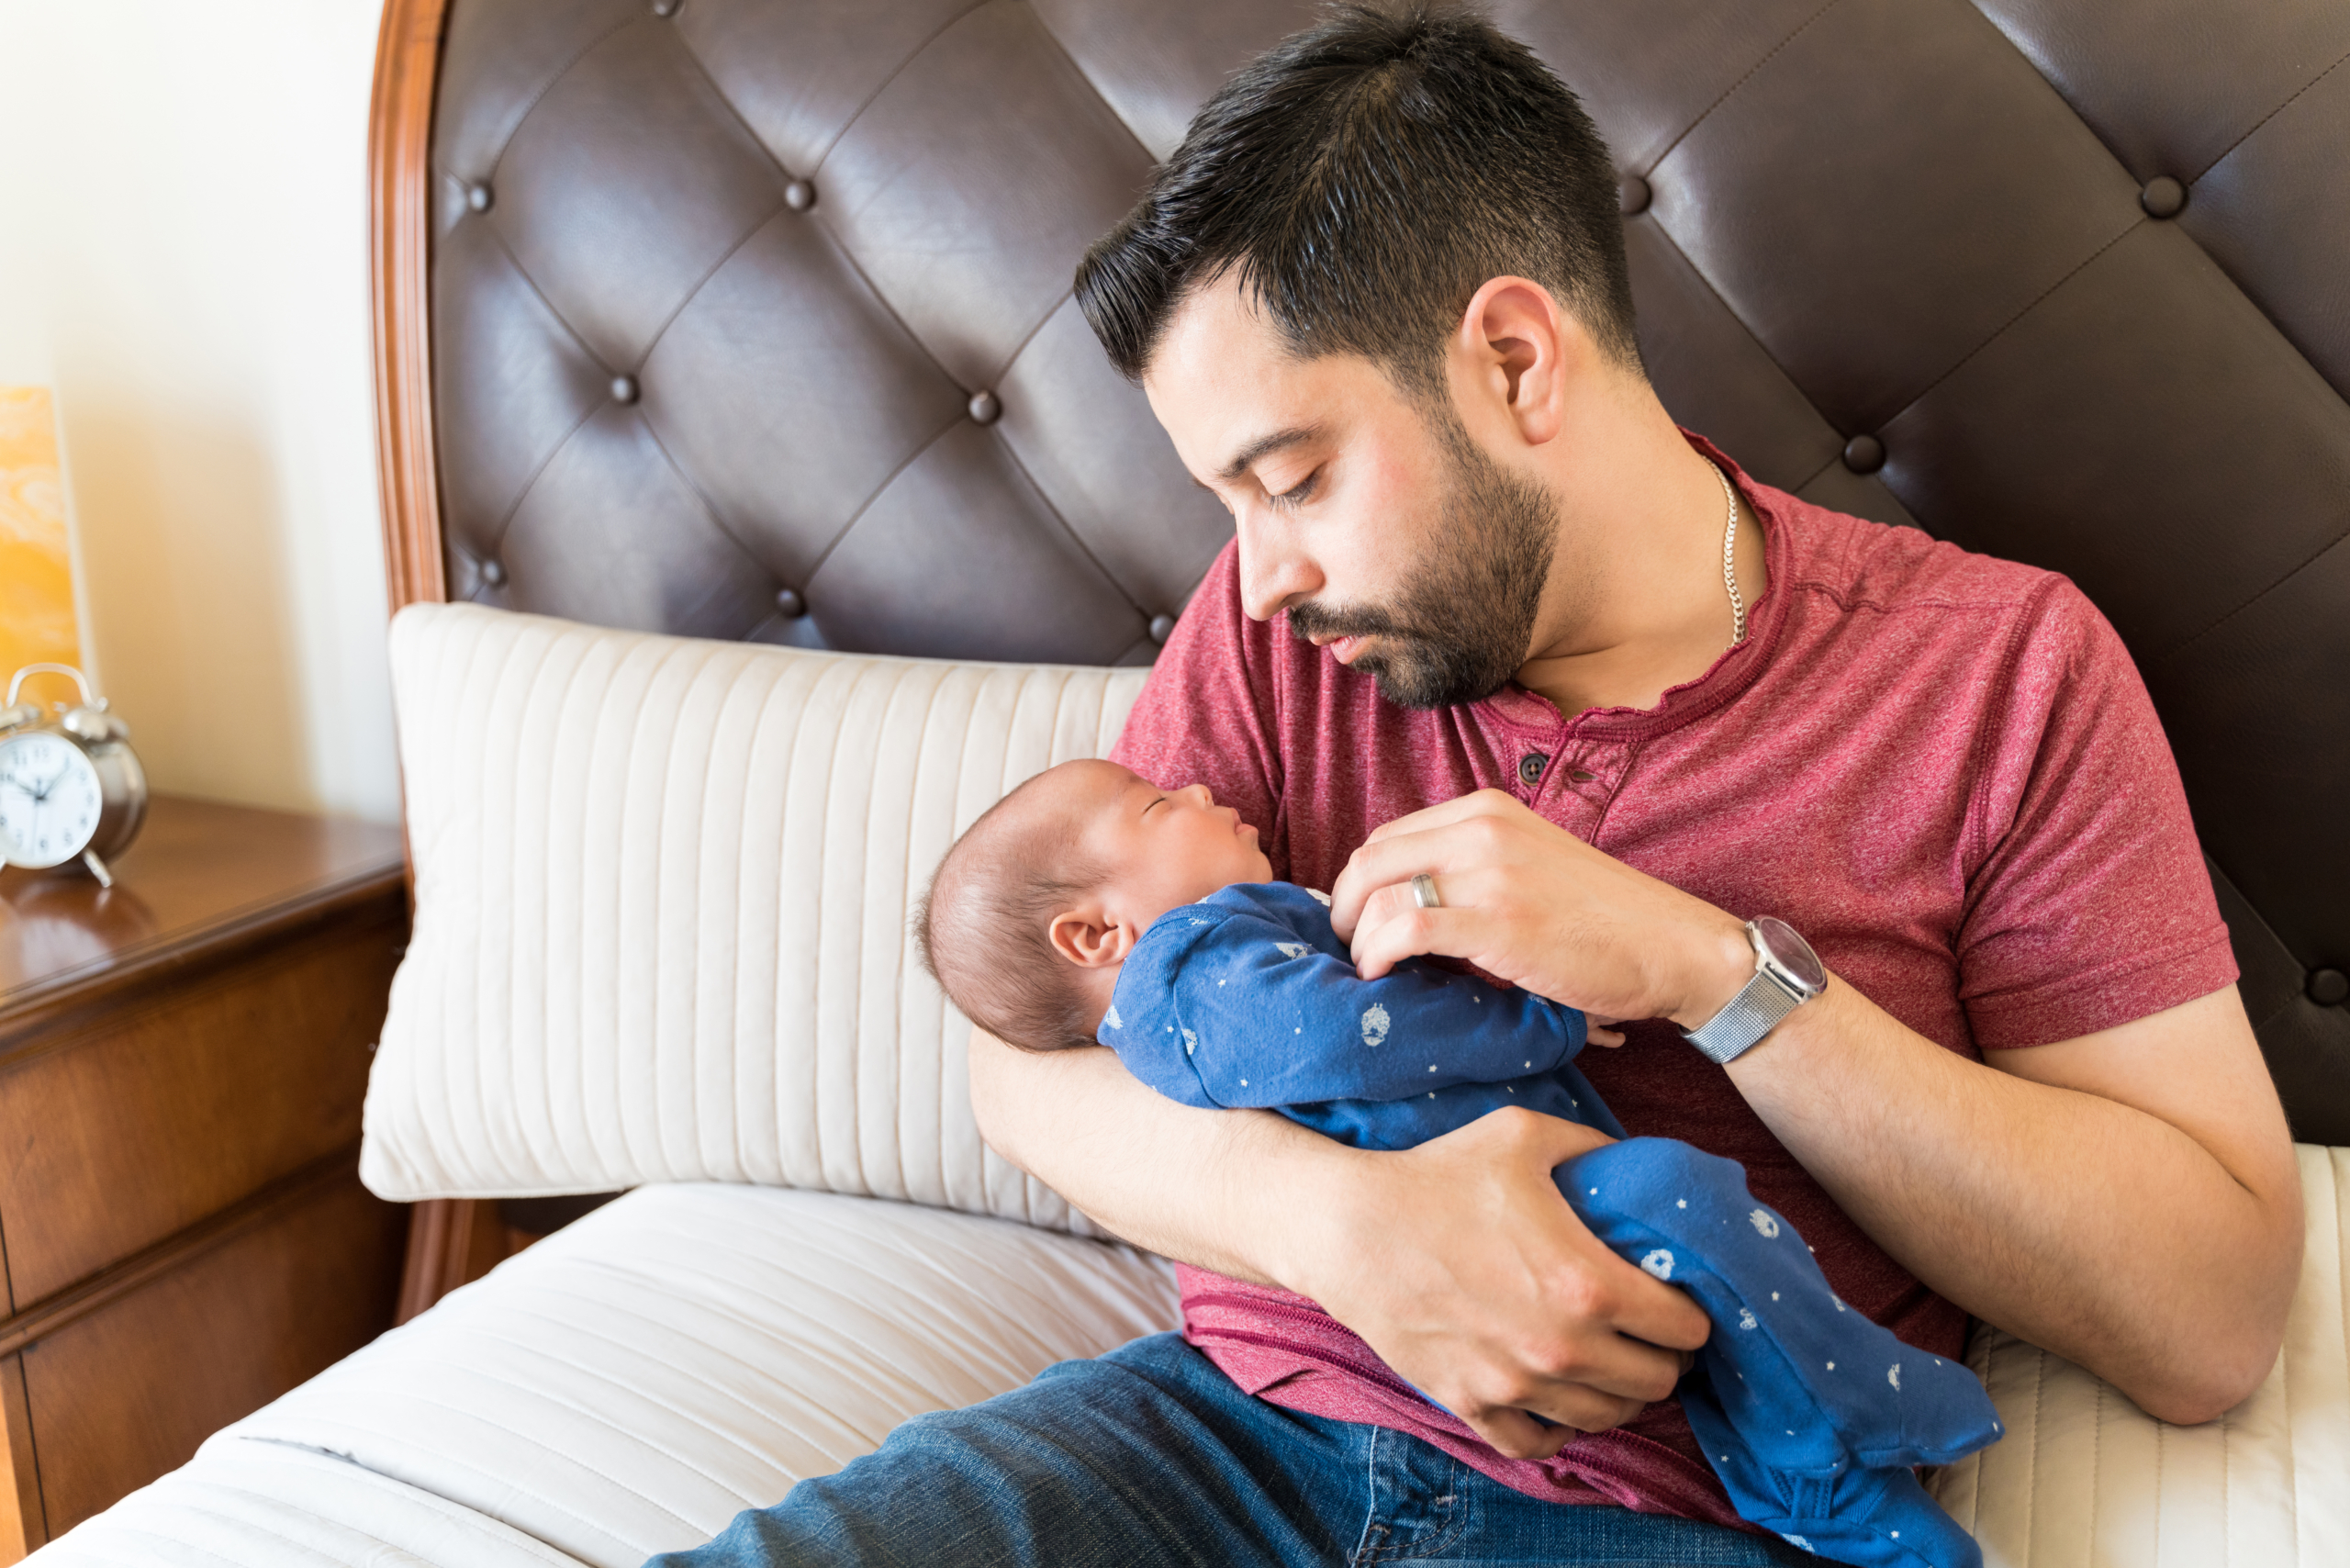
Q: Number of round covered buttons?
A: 12